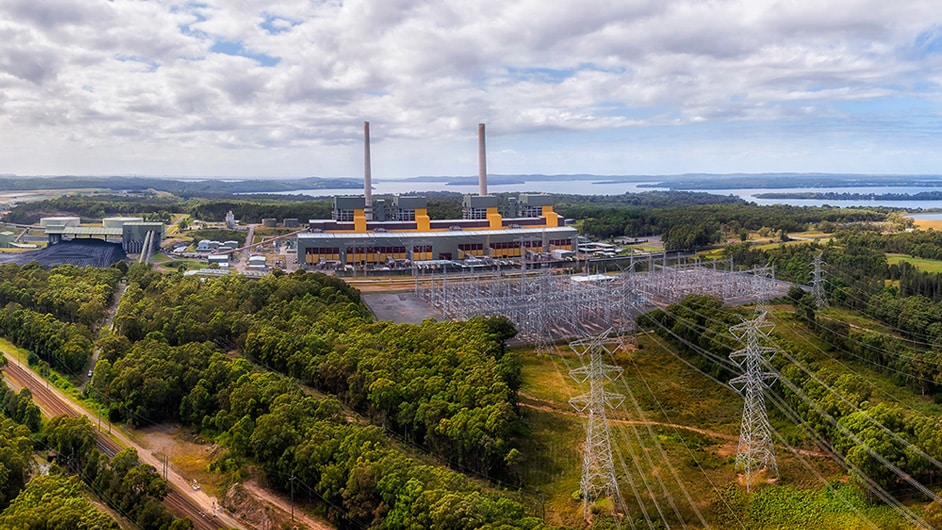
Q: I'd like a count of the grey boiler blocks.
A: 4